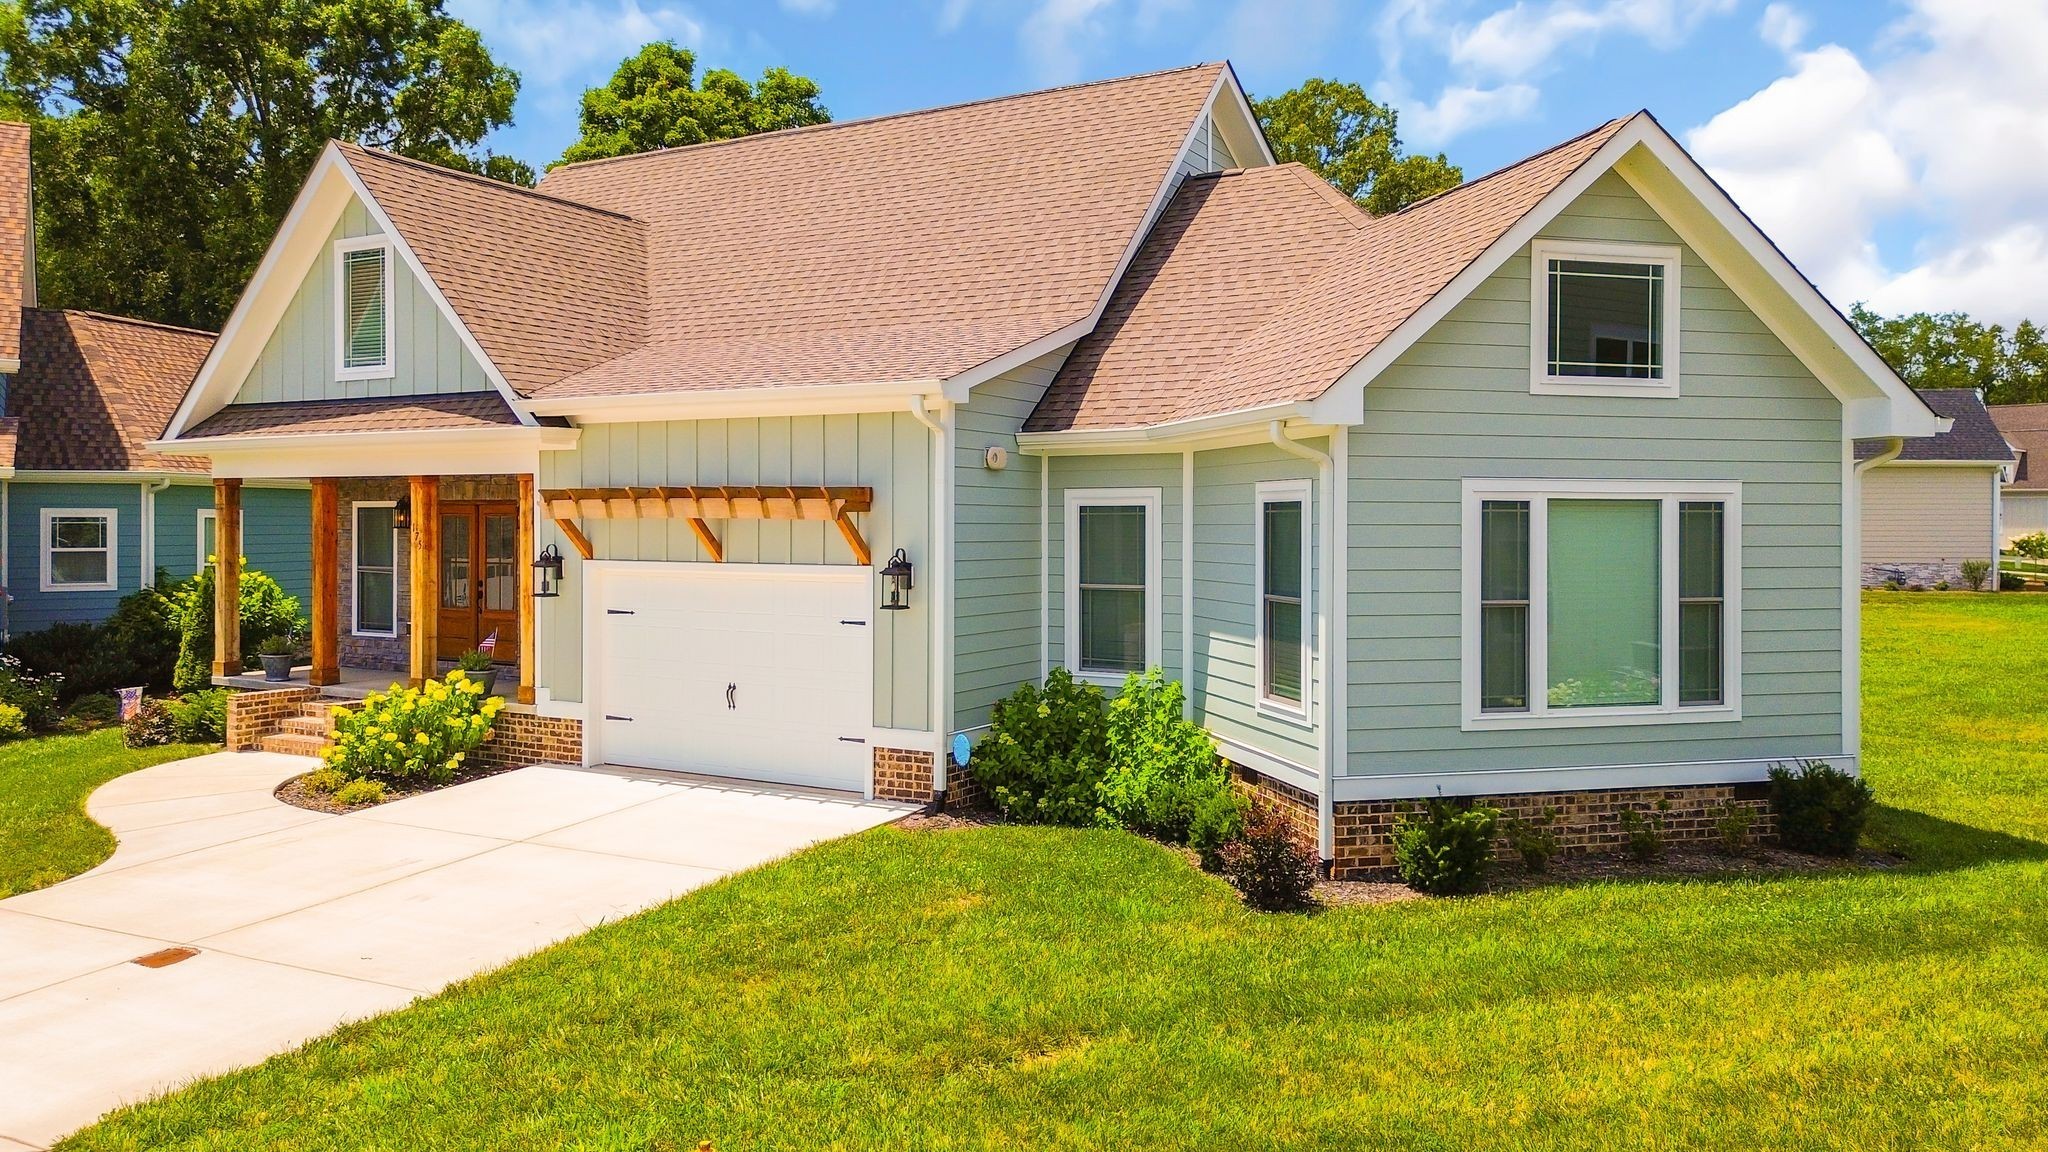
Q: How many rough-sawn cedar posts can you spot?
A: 4